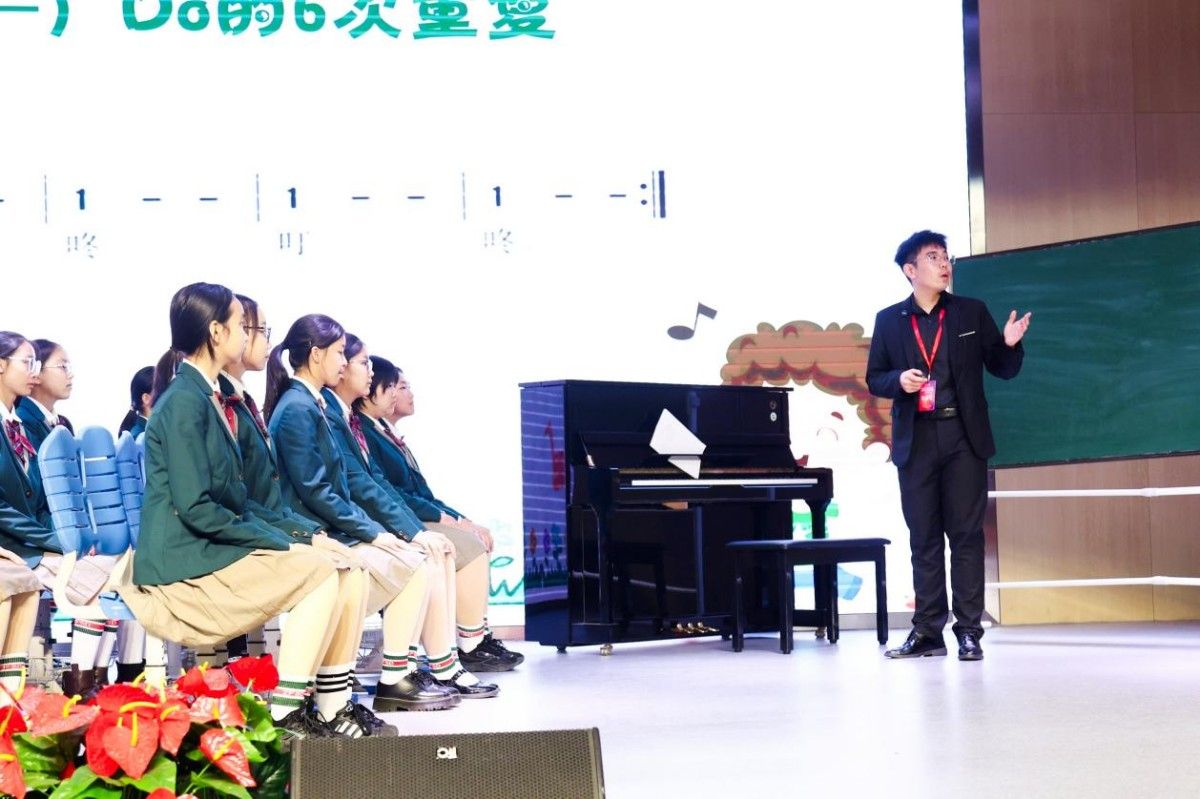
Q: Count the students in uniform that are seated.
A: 9